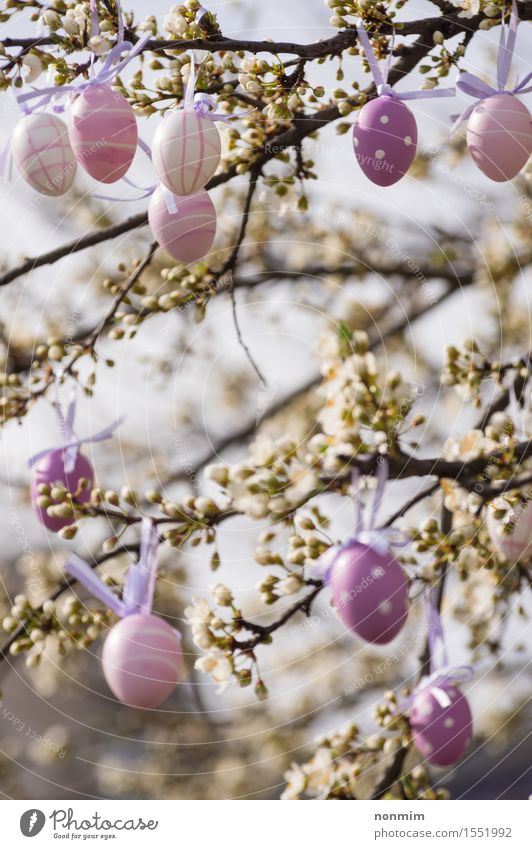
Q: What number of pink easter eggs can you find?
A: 4